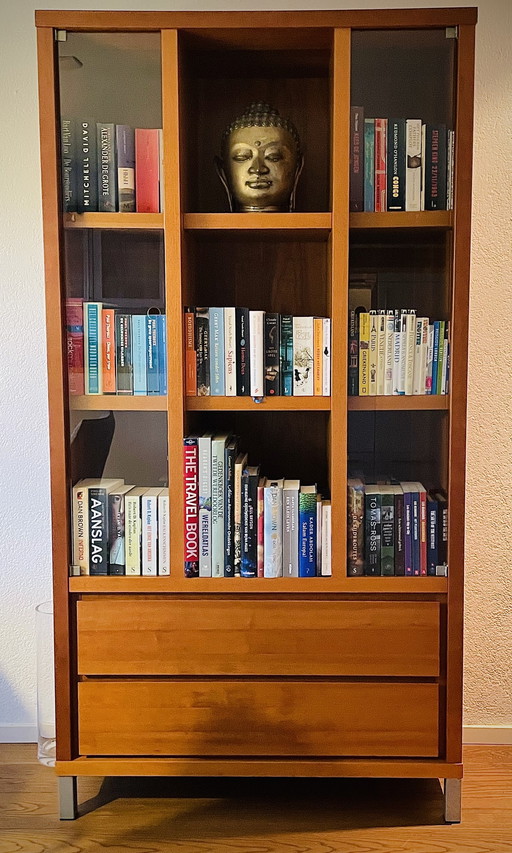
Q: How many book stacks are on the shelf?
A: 8